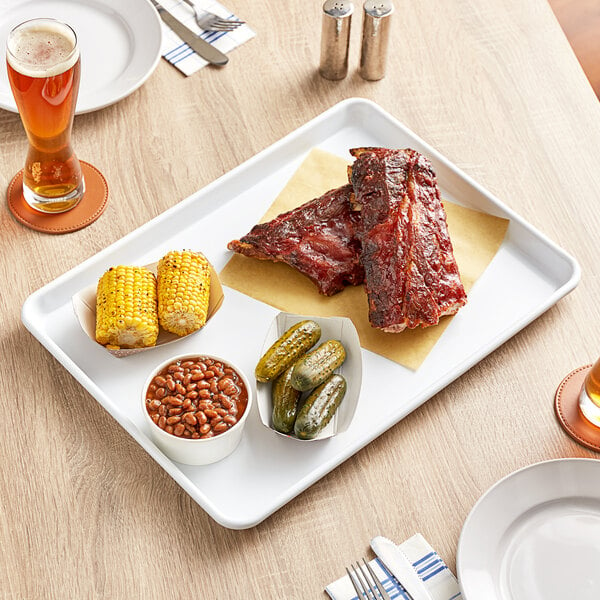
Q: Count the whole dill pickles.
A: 4